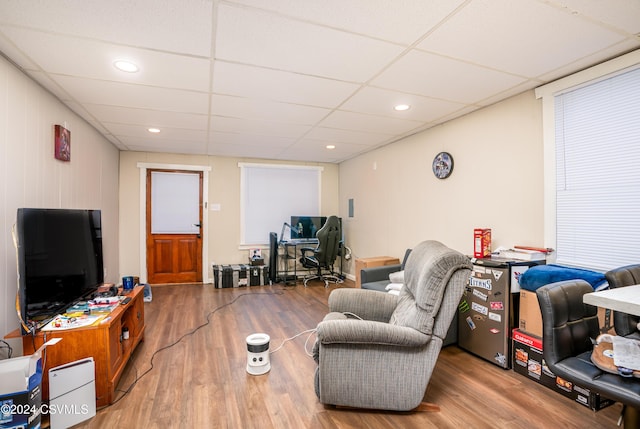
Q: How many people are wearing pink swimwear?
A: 0